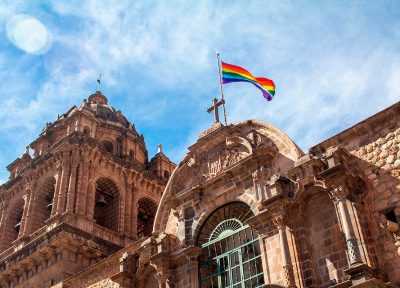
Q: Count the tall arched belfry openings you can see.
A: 4